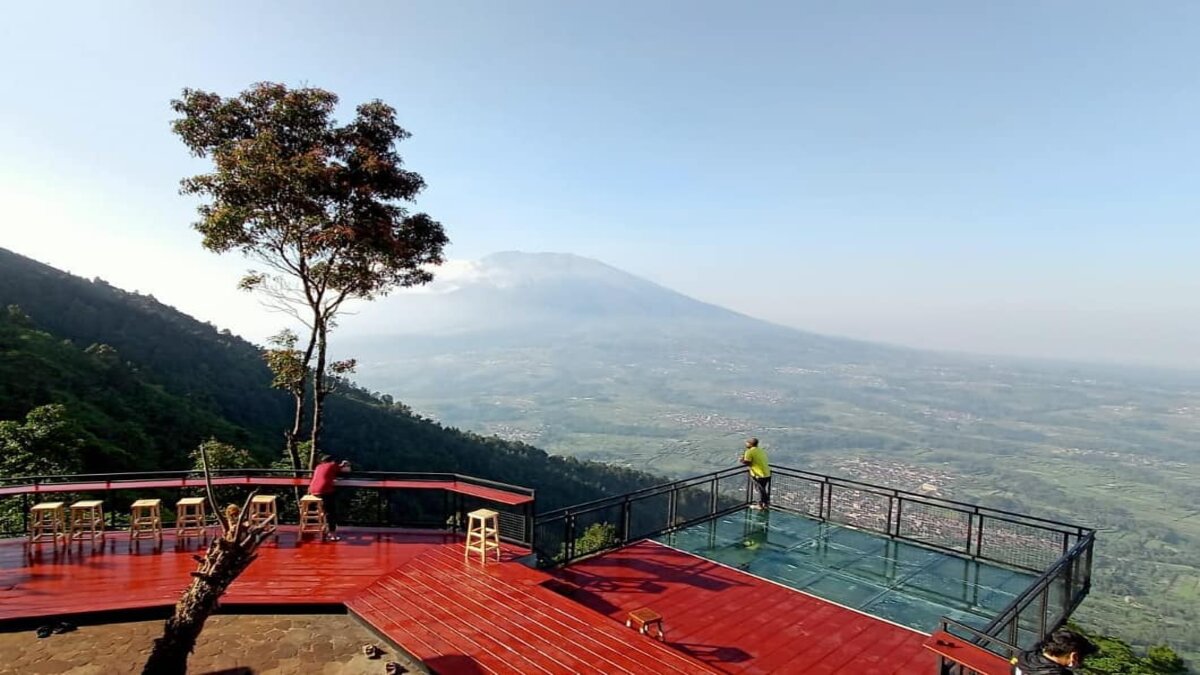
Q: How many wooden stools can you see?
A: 8